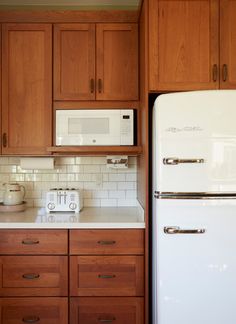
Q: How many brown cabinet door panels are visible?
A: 5